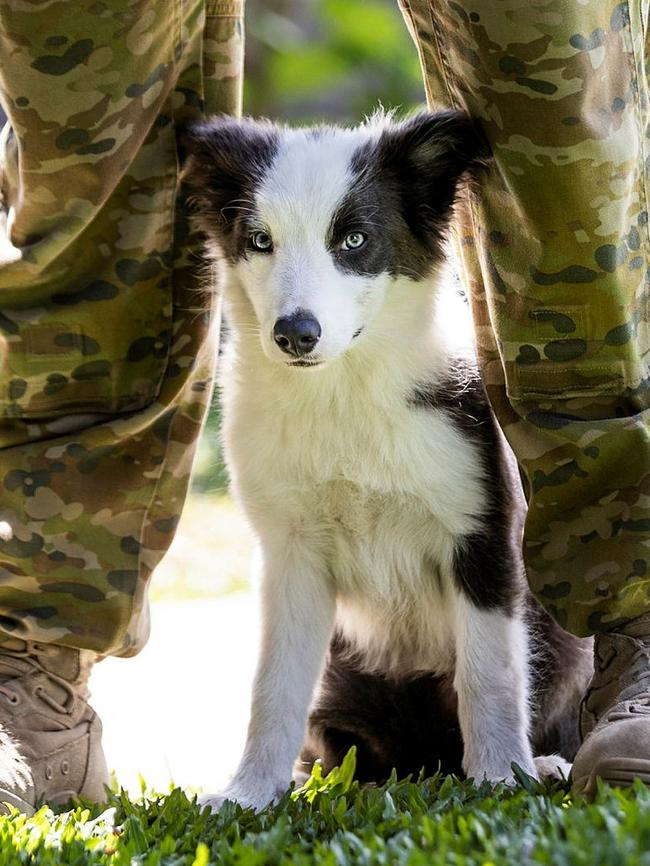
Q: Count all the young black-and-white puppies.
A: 1